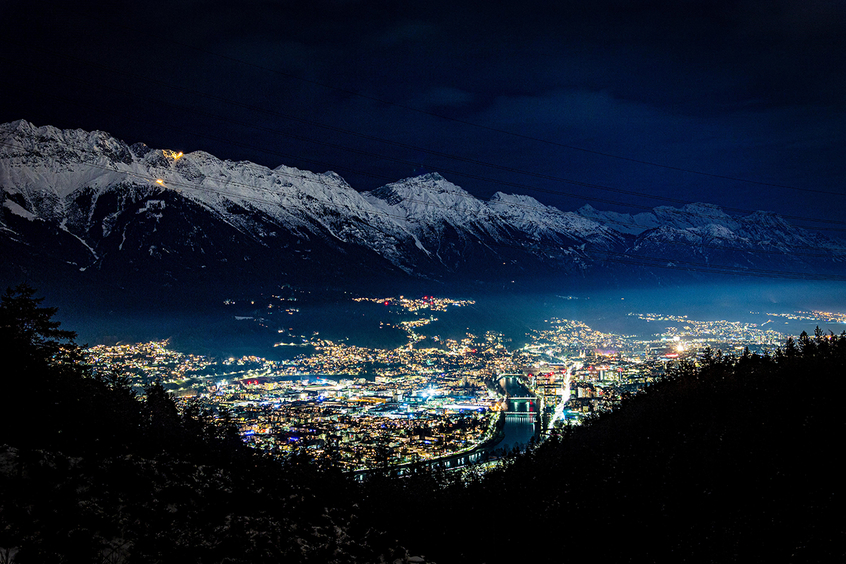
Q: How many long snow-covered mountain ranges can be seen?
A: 1